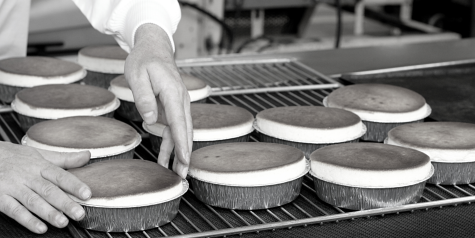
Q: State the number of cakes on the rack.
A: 12